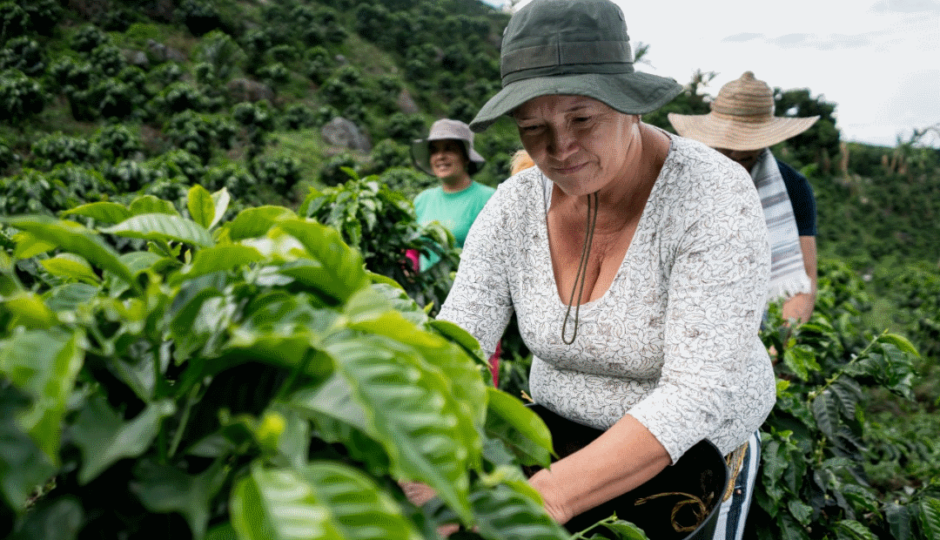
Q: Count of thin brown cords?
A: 1